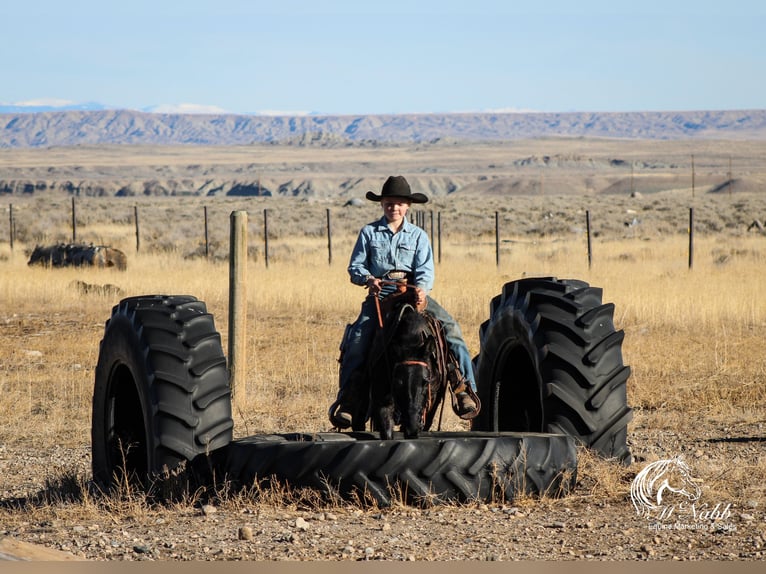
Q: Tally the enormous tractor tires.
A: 3